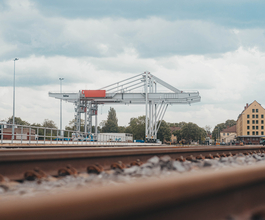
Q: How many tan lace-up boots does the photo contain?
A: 0